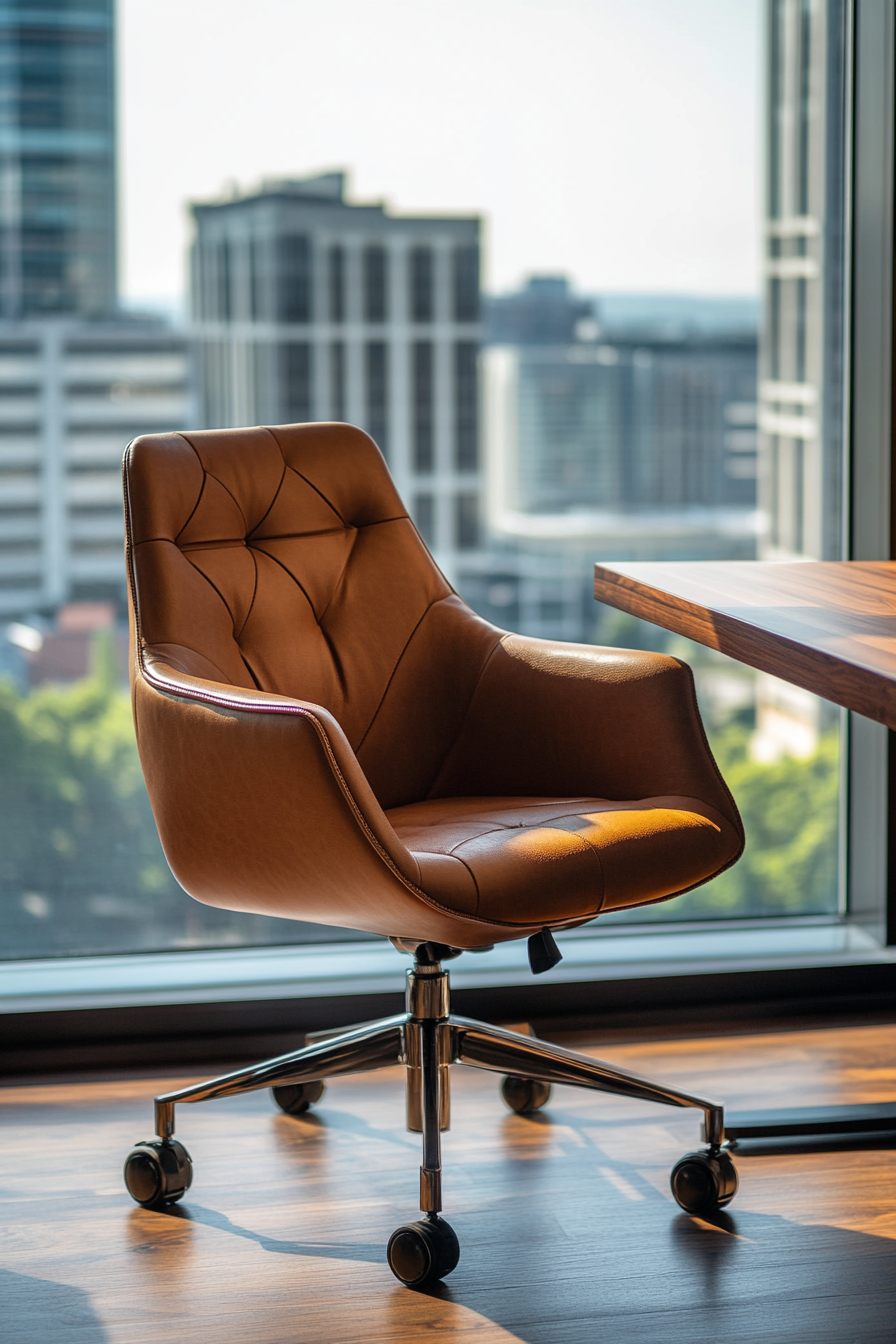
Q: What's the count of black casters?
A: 5